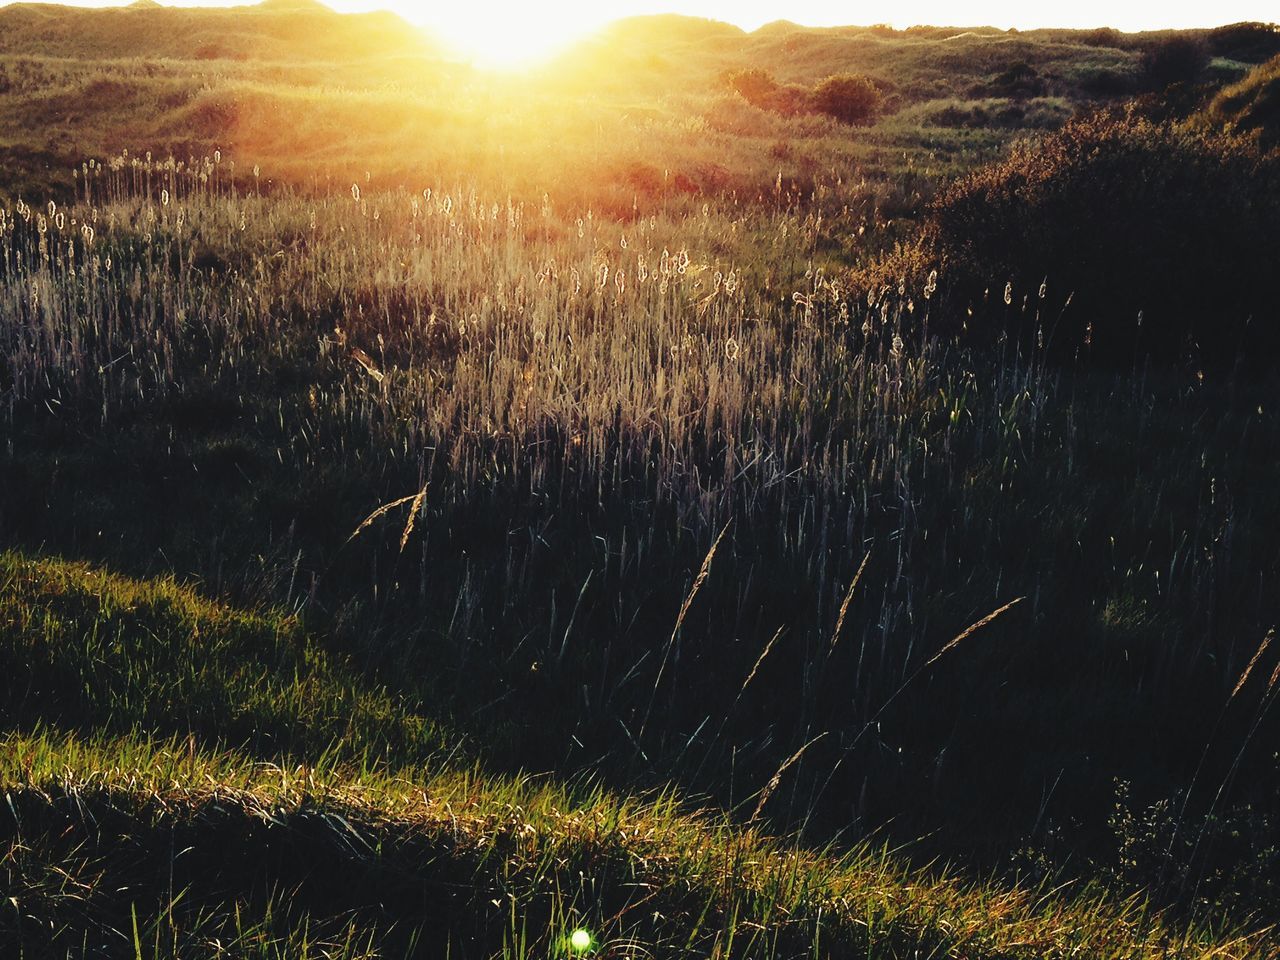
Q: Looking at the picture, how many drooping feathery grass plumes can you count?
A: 9